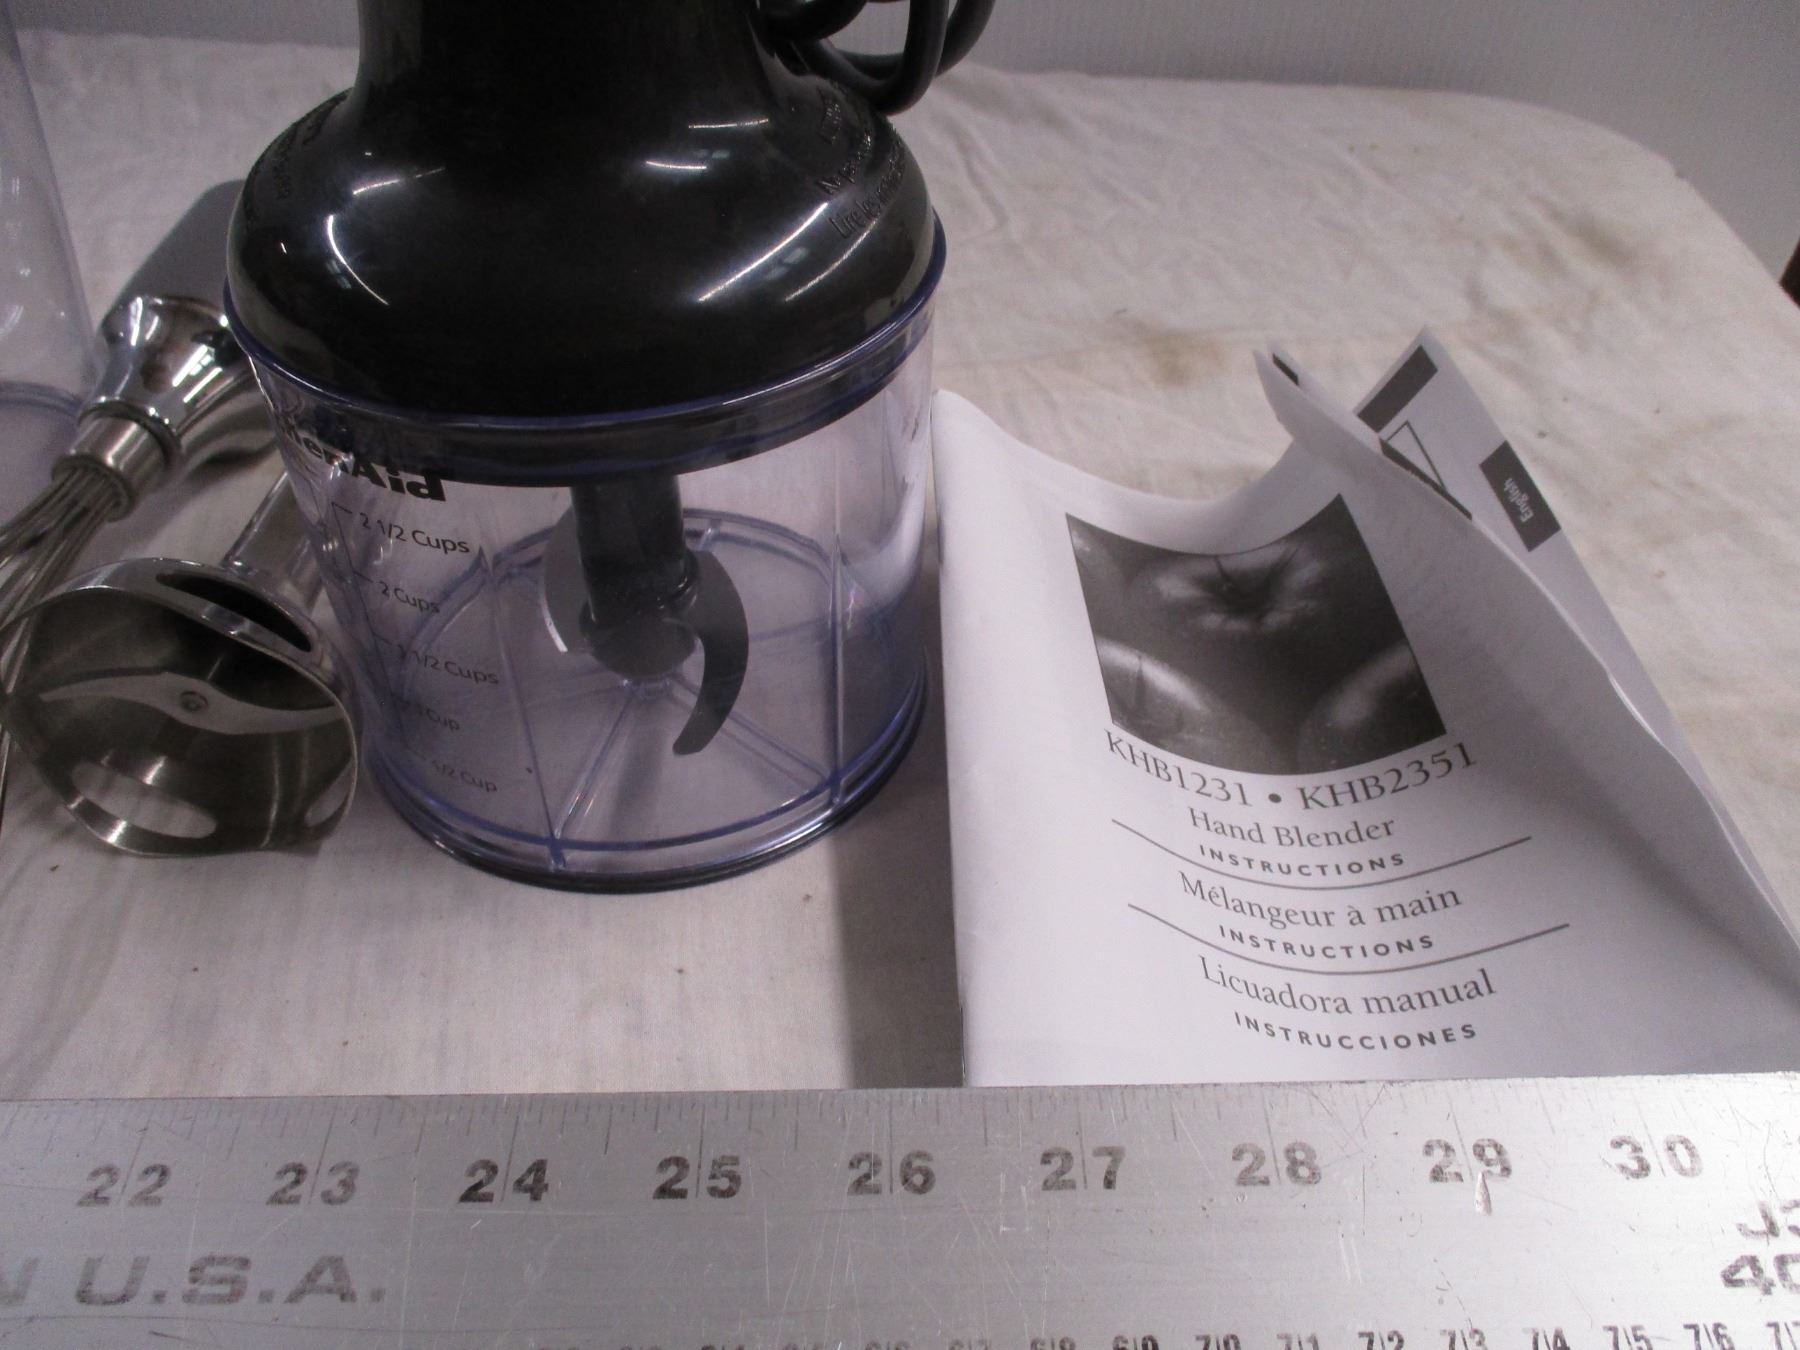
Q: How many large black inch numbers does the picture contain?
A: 9